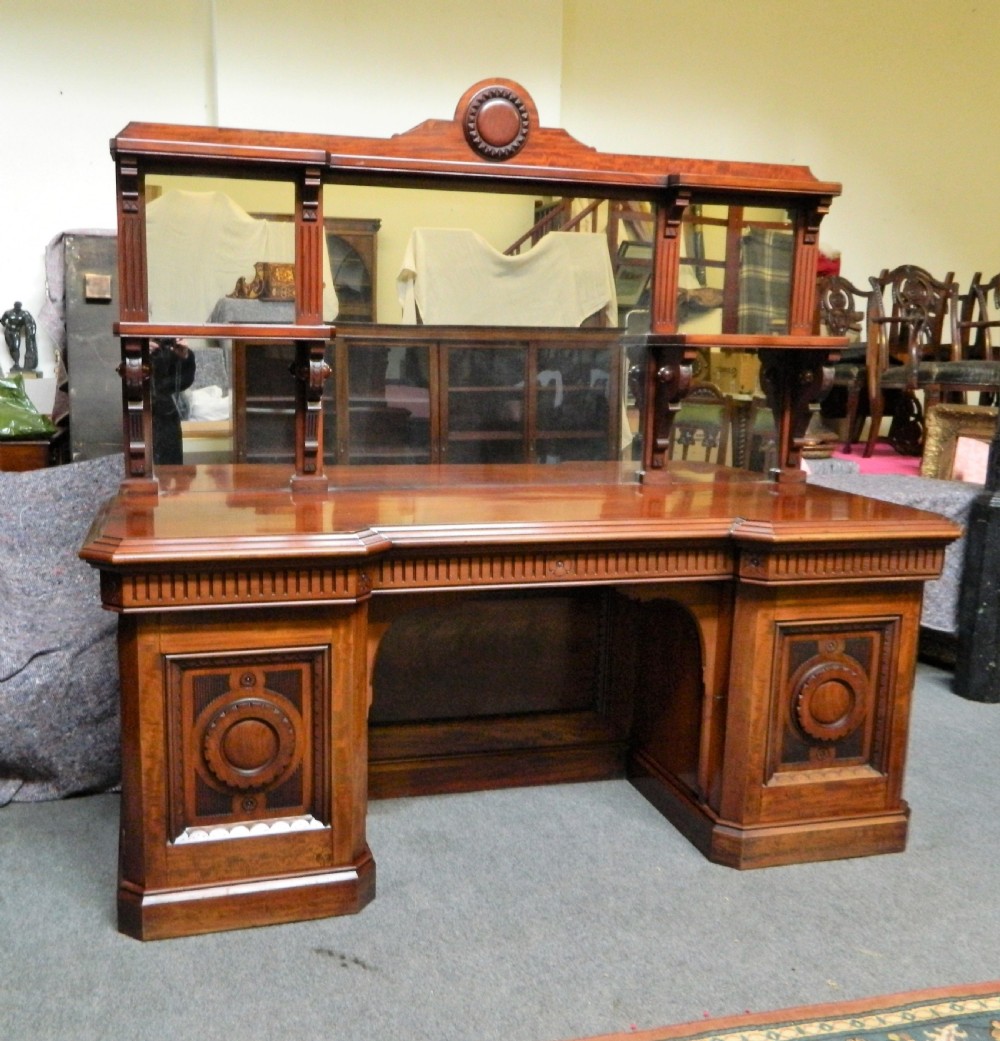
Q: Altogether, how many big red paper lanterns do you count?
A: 0